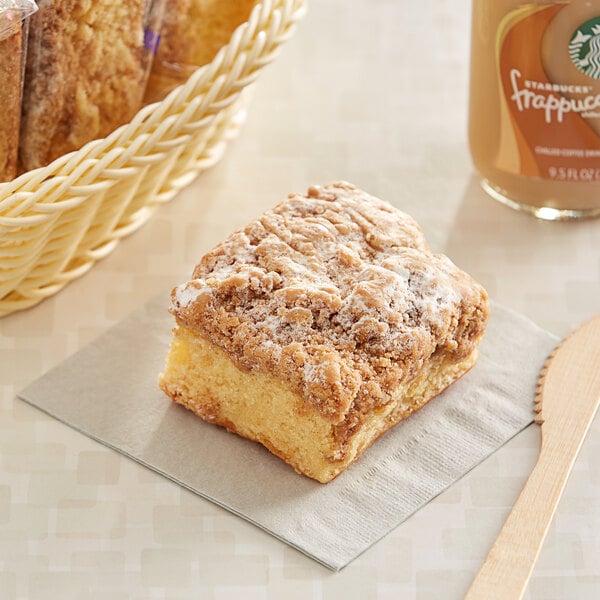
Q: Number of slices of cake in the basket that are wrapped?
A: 3